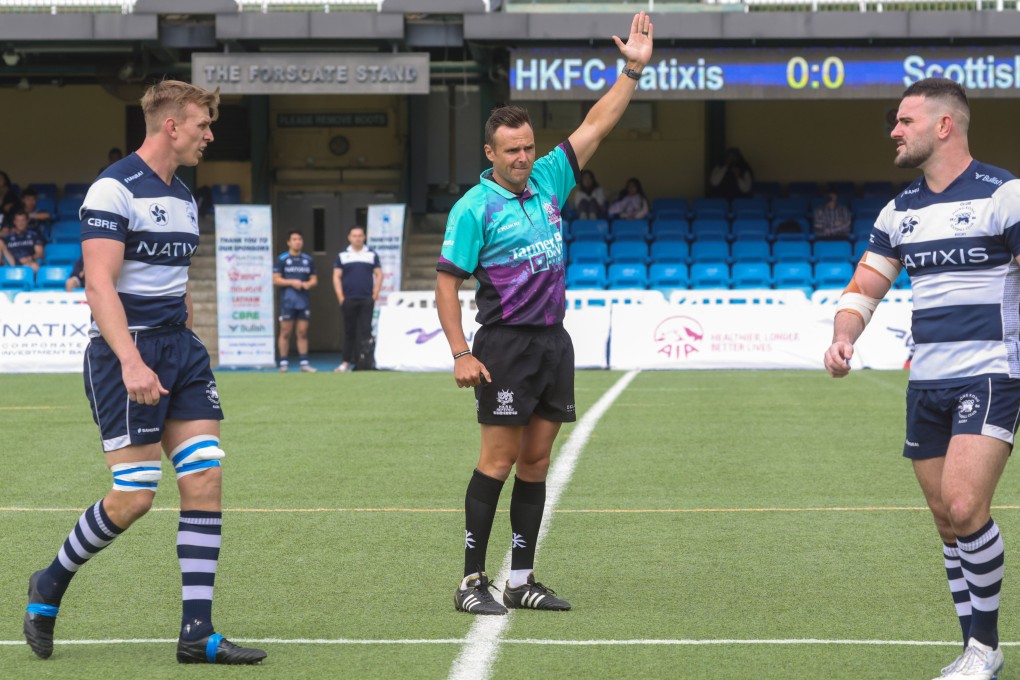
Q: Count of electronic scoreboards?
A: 1